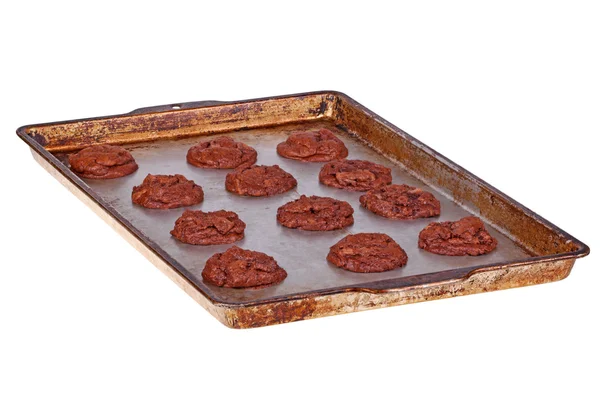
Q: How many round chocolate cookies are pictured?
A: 12